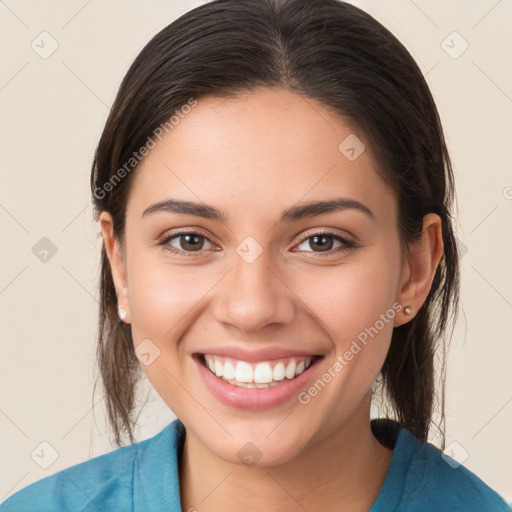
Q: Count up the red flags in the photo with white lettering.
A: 0